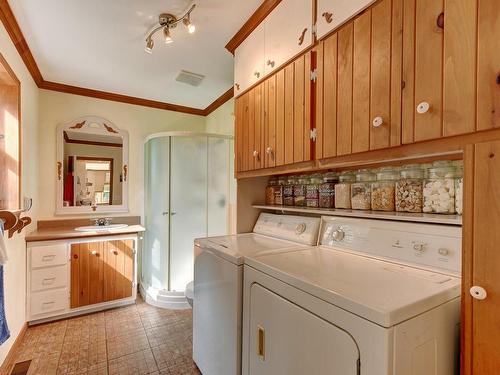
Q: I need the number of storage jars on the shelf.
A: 12